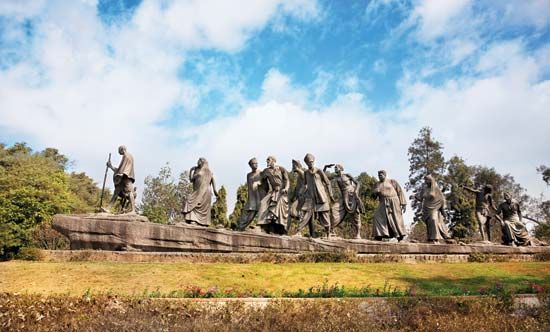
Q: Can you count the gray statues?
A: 11